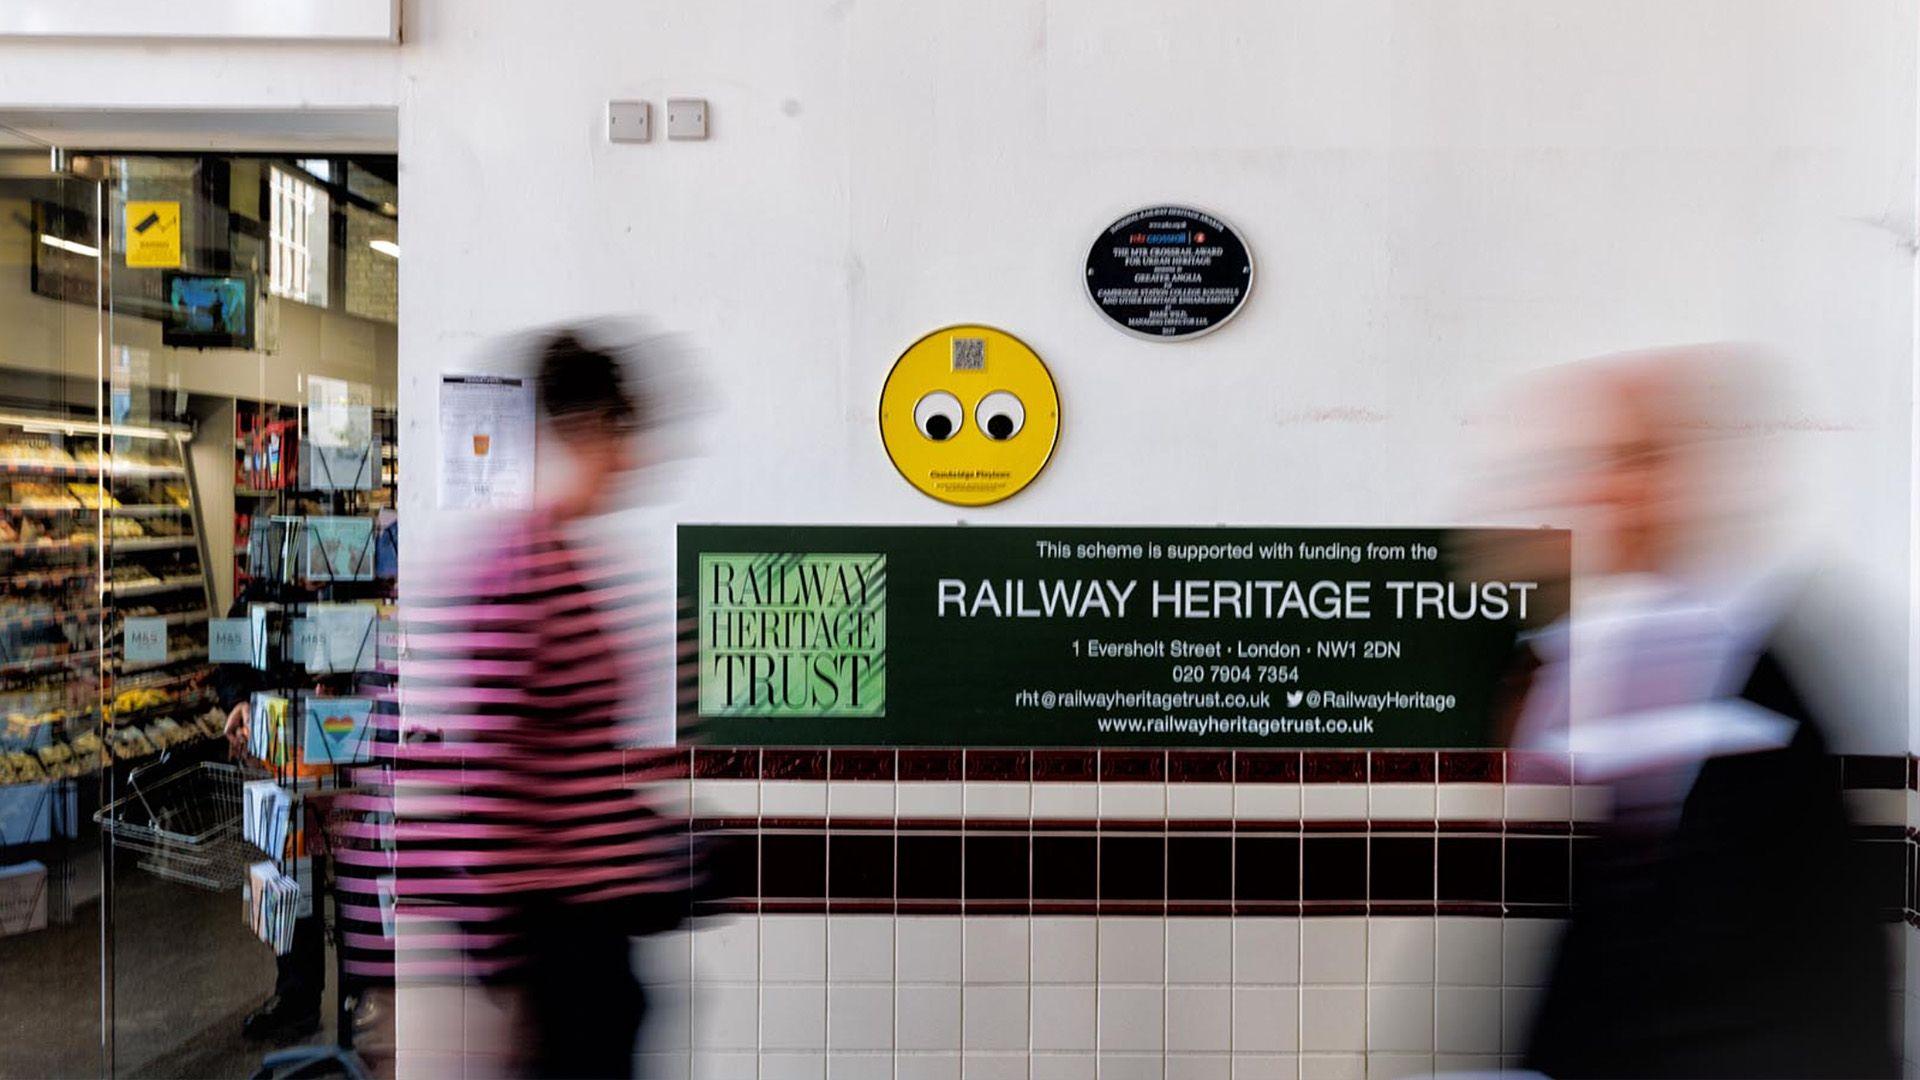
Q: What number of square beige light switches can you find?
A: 2